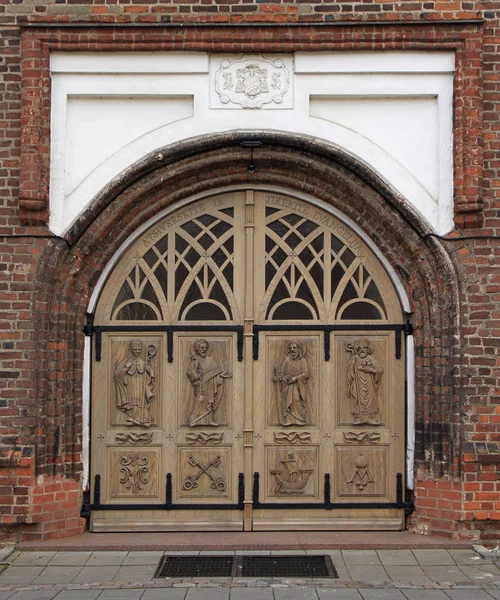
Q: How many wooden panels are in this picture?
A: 8